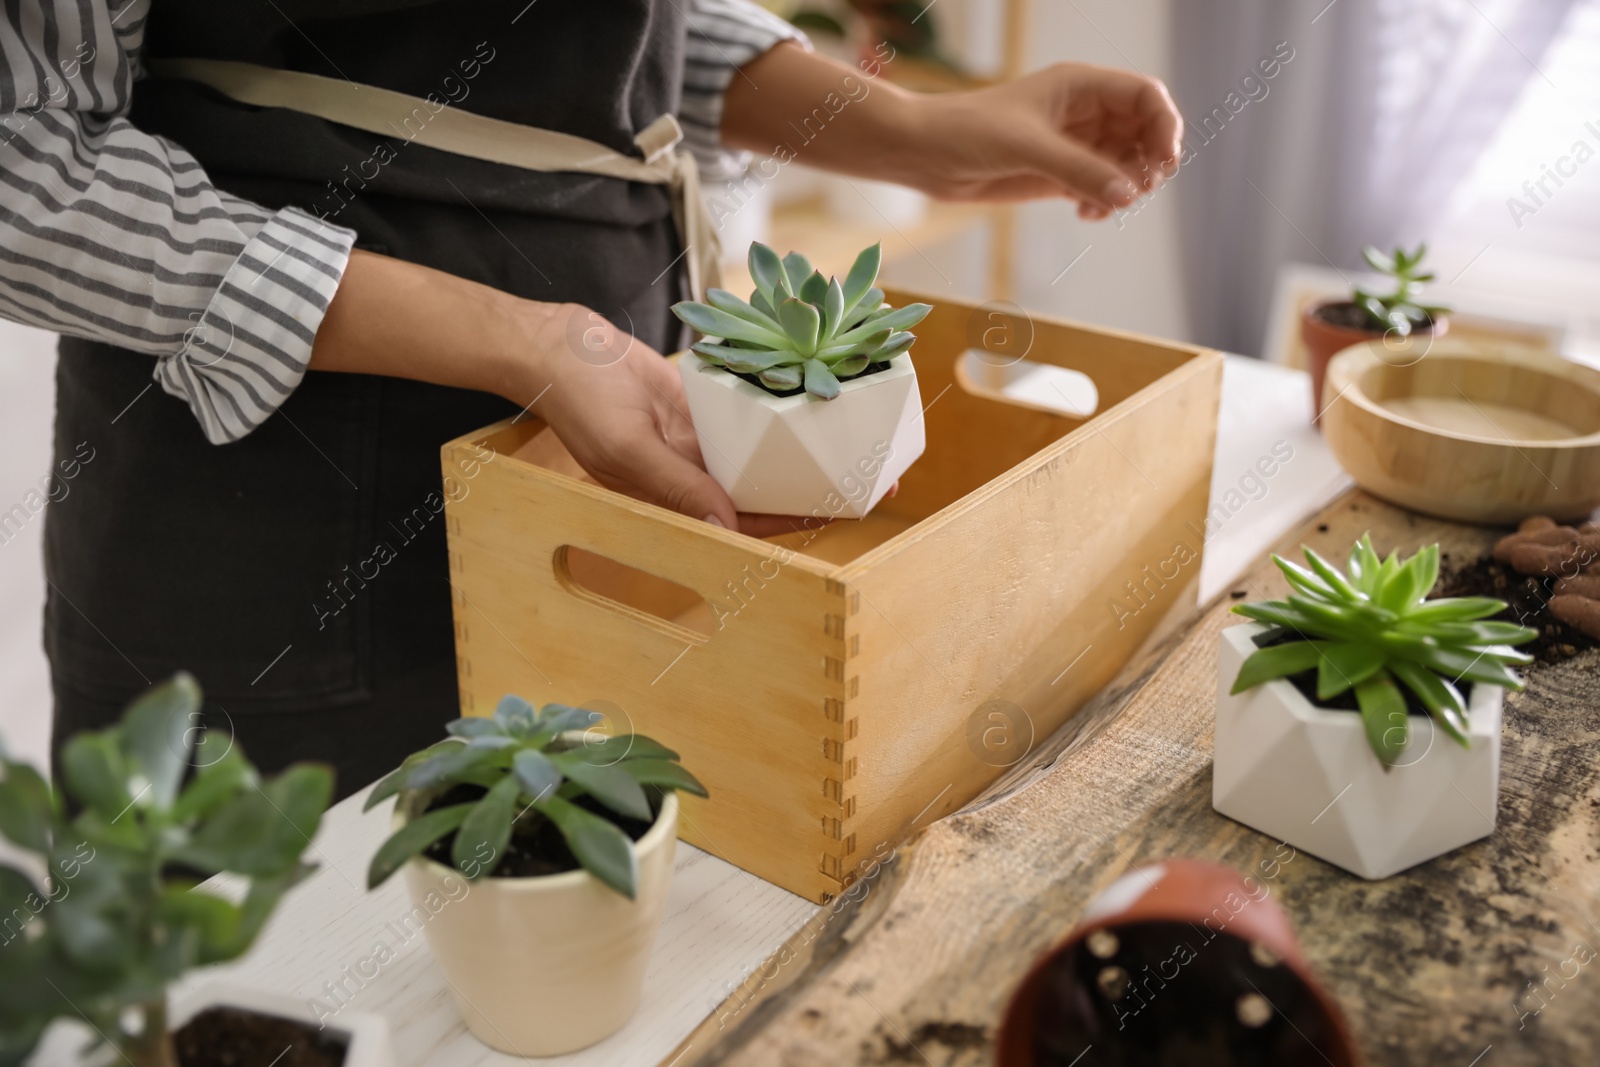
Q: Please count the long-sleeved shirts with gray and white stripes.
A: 1